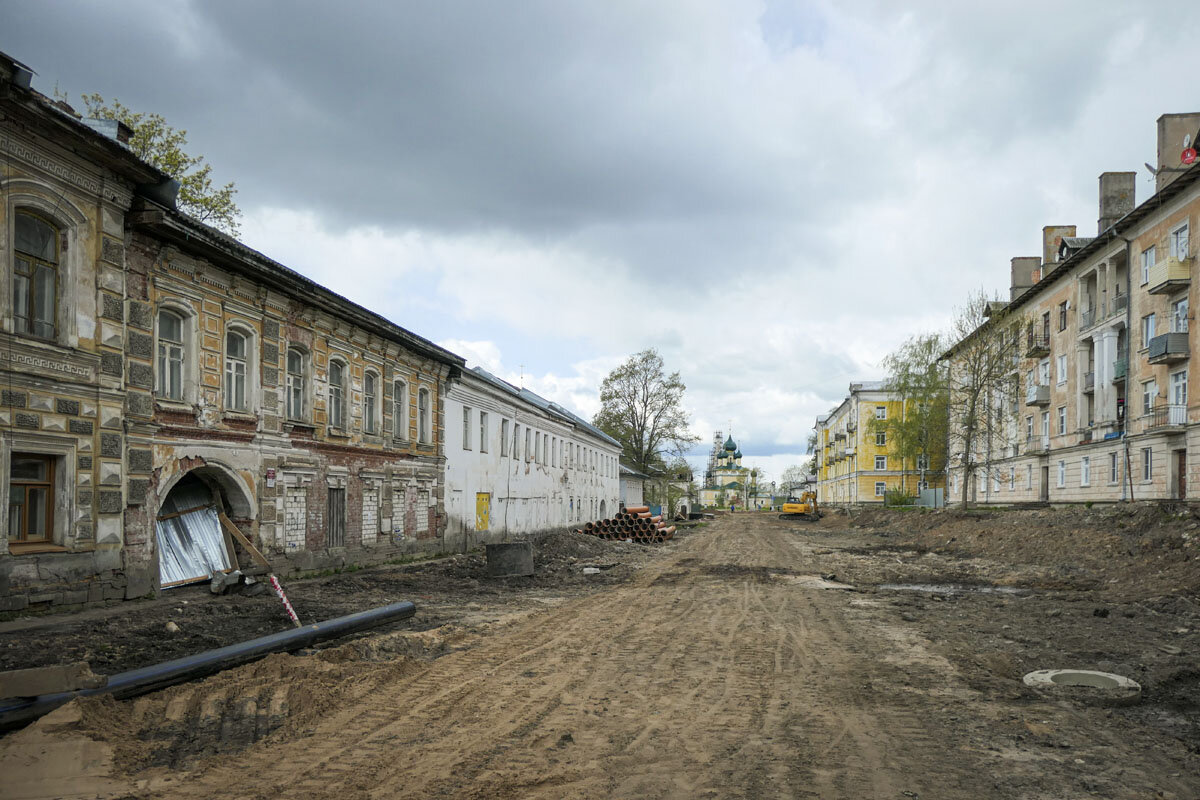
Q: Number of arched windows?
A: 8